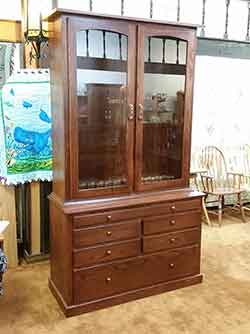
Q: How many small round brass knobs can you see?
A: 8